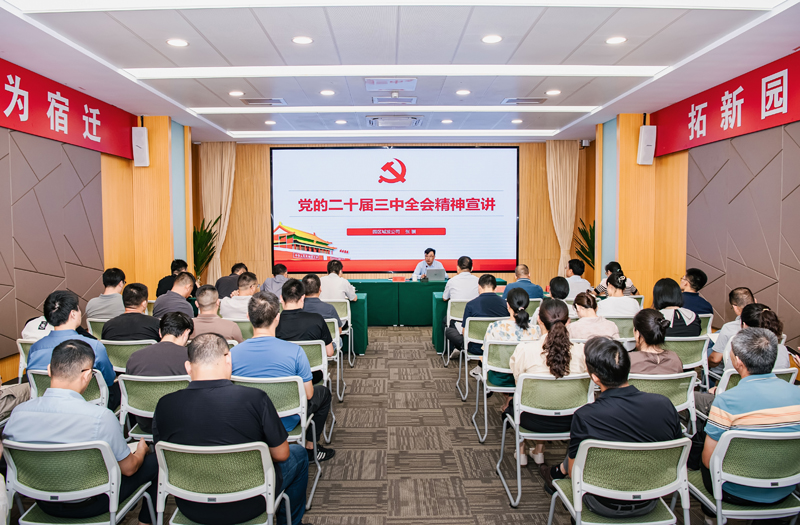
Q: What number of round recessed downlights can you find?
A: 12